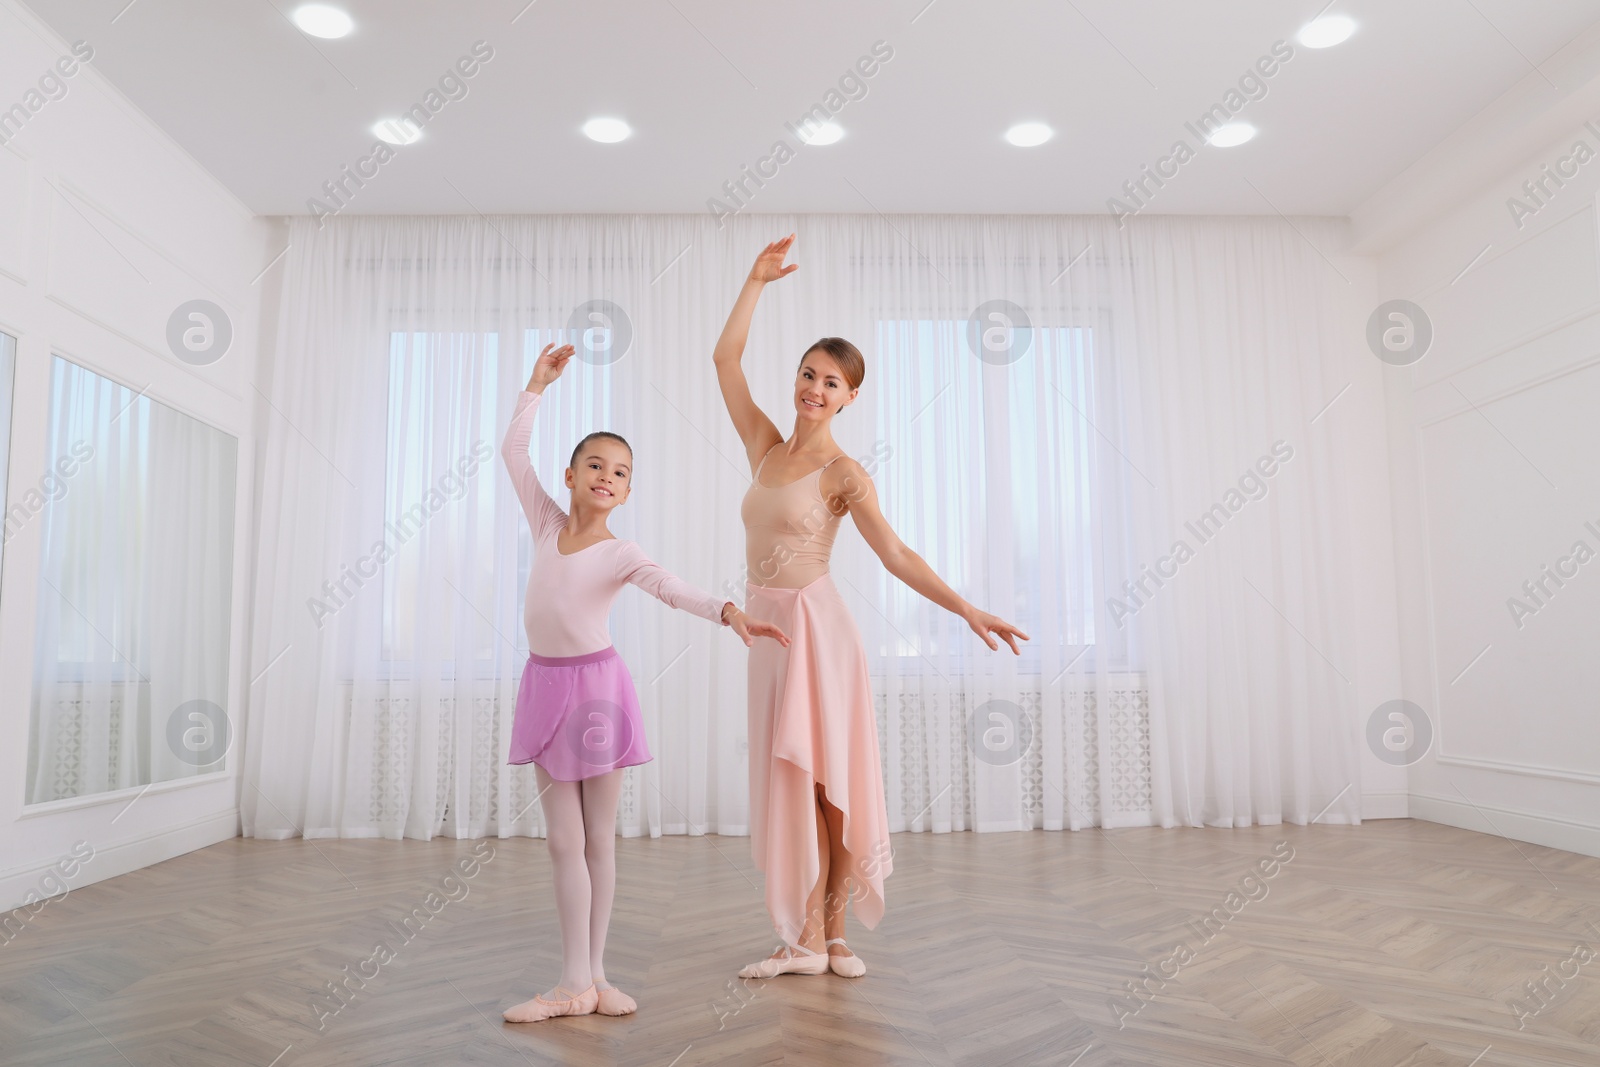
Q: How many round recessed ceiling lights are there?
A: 7